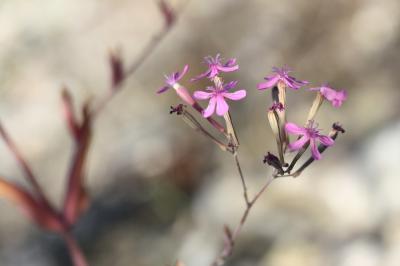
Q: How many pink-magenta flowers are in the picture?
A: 6